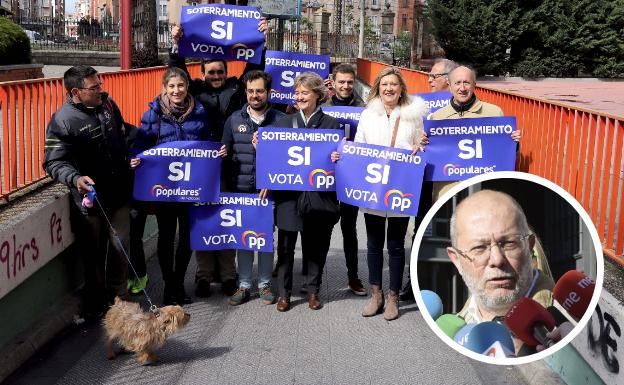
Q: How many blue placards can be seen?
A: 9